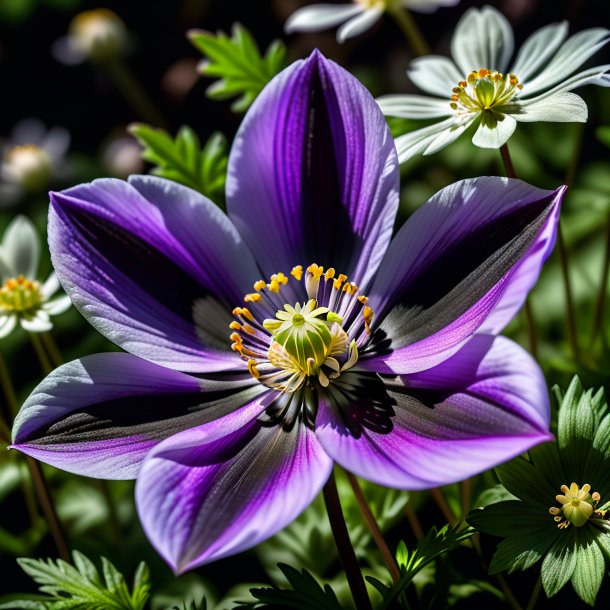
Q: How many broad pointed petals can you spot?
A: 6